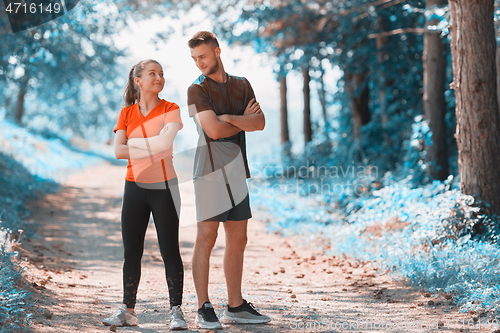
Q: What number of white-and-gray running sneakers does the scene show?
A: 2